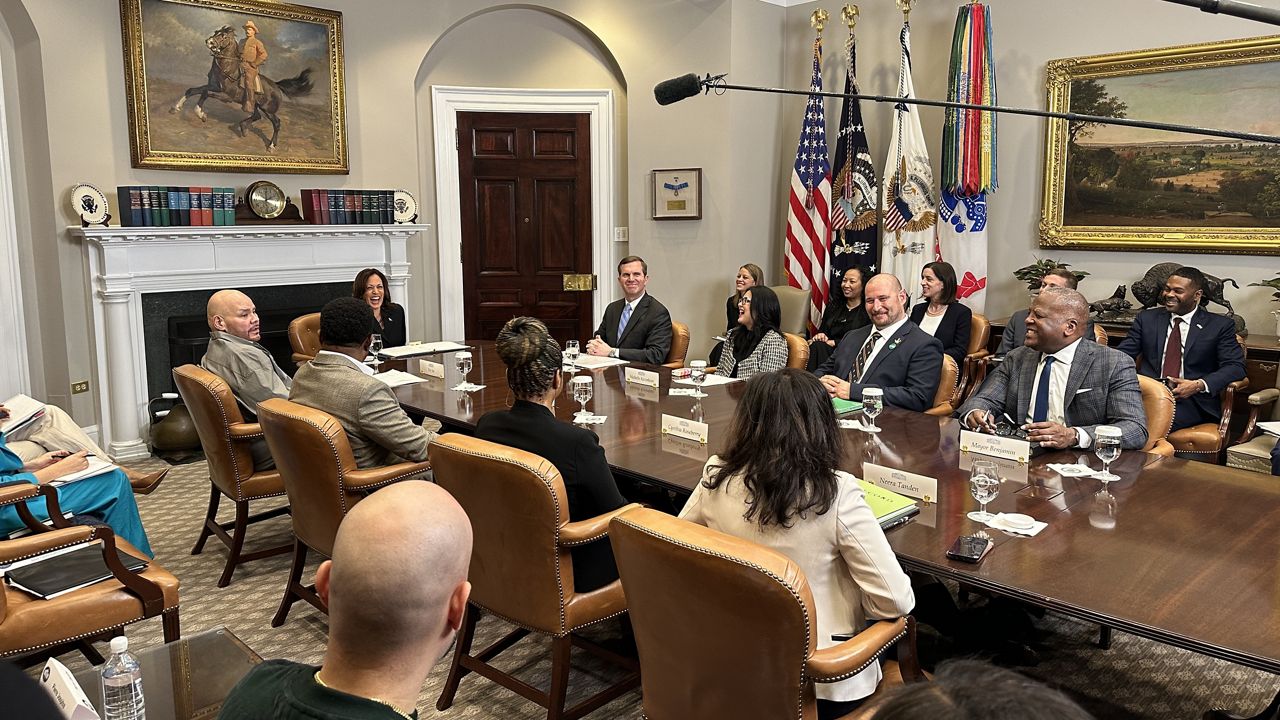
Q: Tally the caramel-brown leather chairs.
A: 14